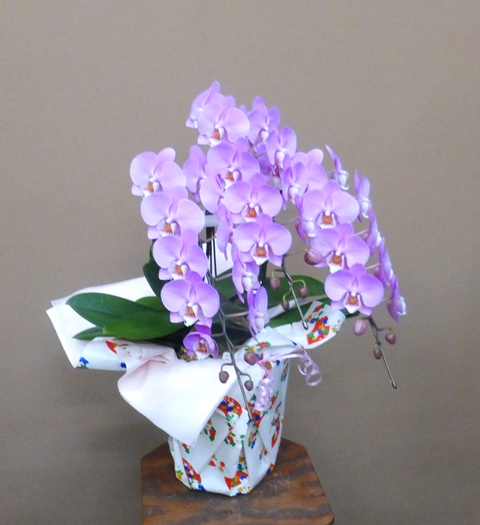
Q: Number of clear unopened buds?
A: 10